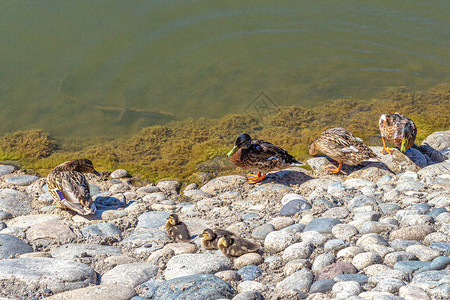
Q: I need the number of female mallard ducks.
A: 2